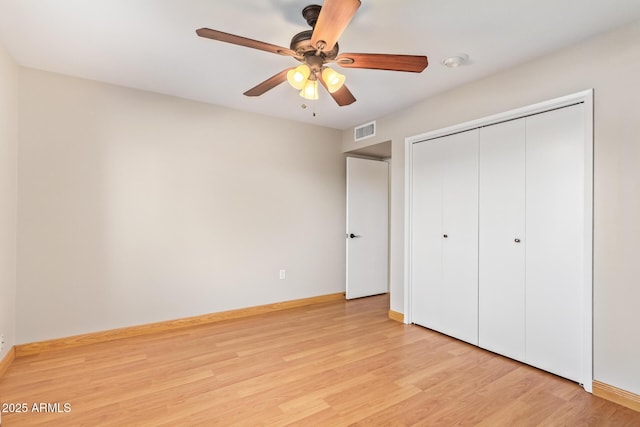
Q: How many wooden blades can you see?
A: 5